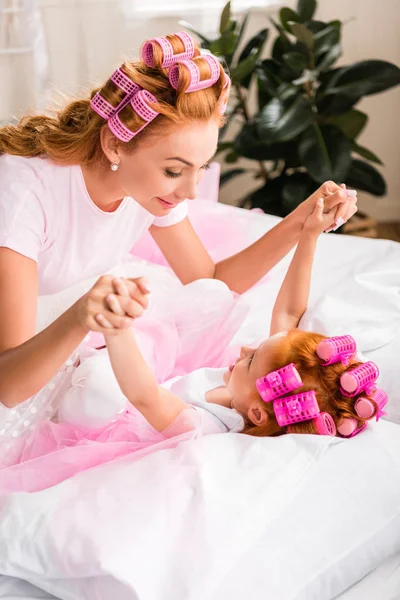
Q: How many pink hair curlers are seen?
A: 12